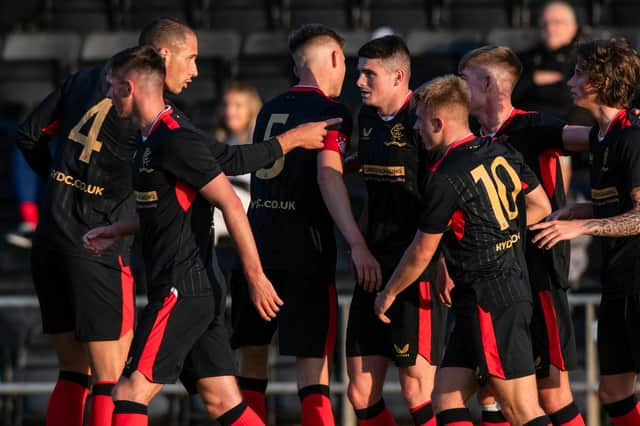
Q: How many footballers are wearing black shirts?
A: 7